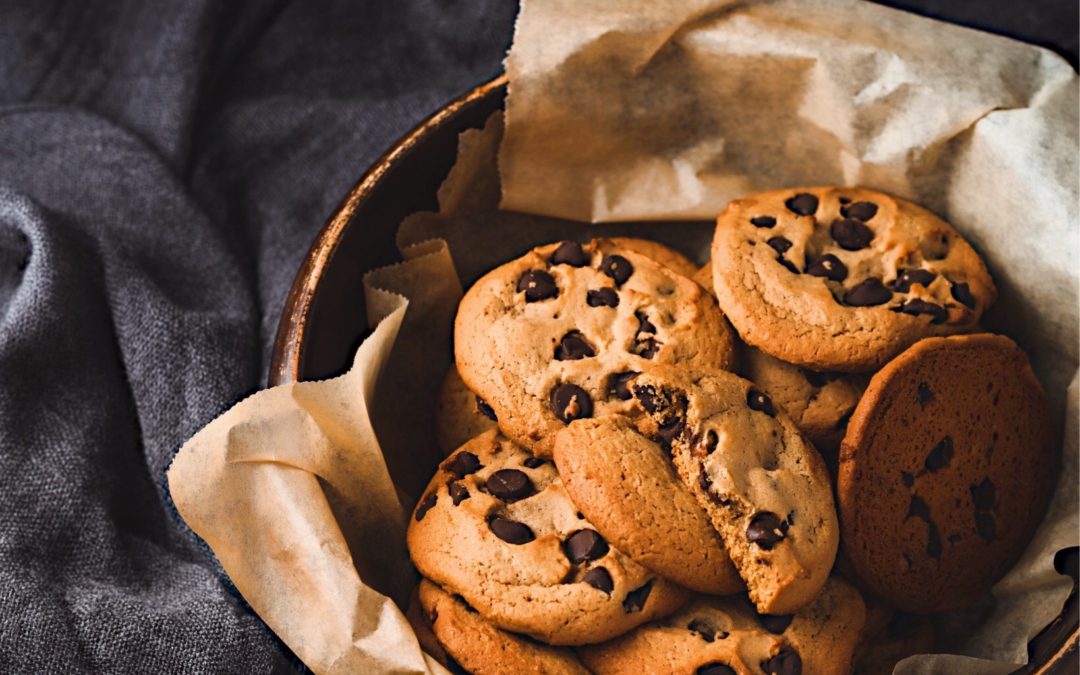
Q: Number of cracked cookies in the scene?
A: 1